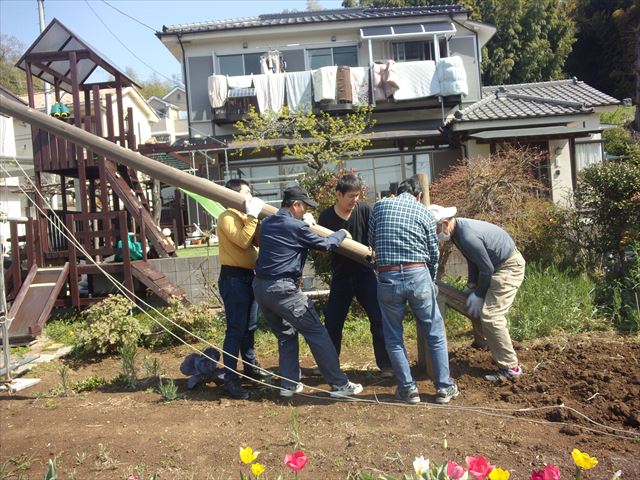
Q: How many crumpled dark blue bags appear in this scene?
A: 1